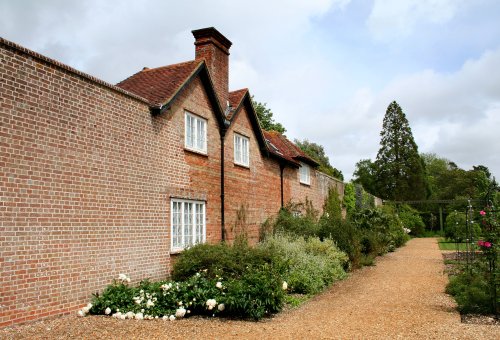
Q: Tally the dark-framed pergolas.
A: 1